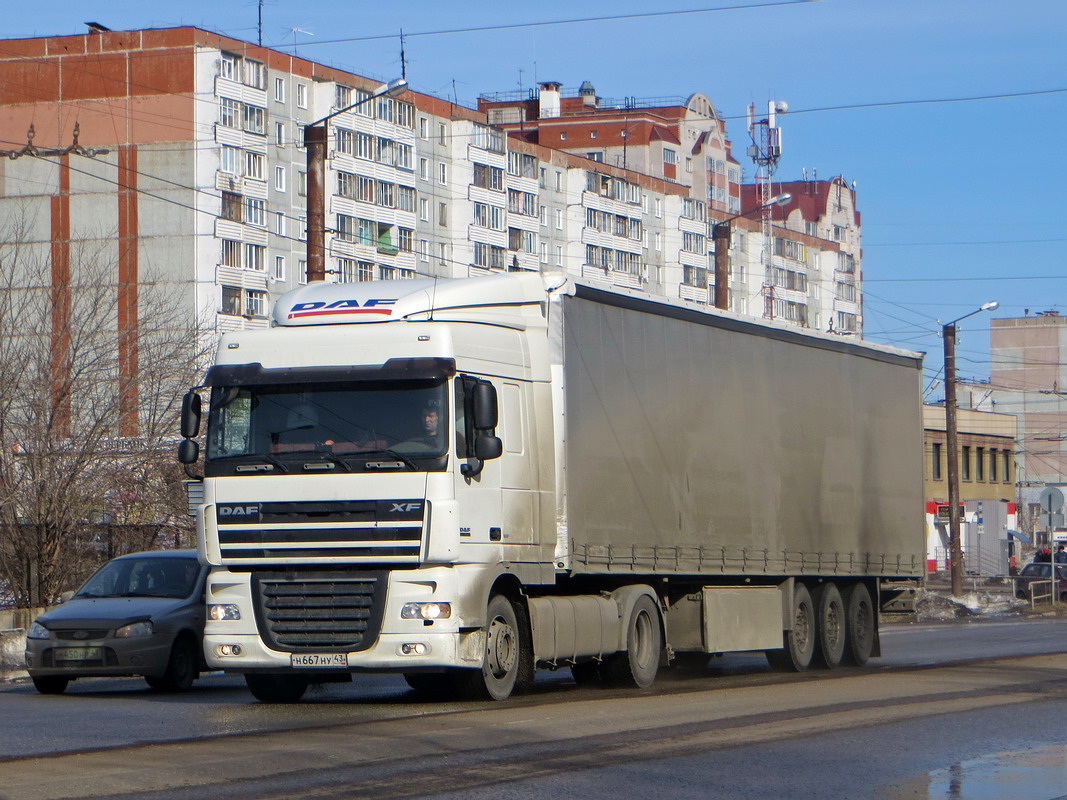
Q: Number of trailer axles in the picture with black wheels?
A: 3